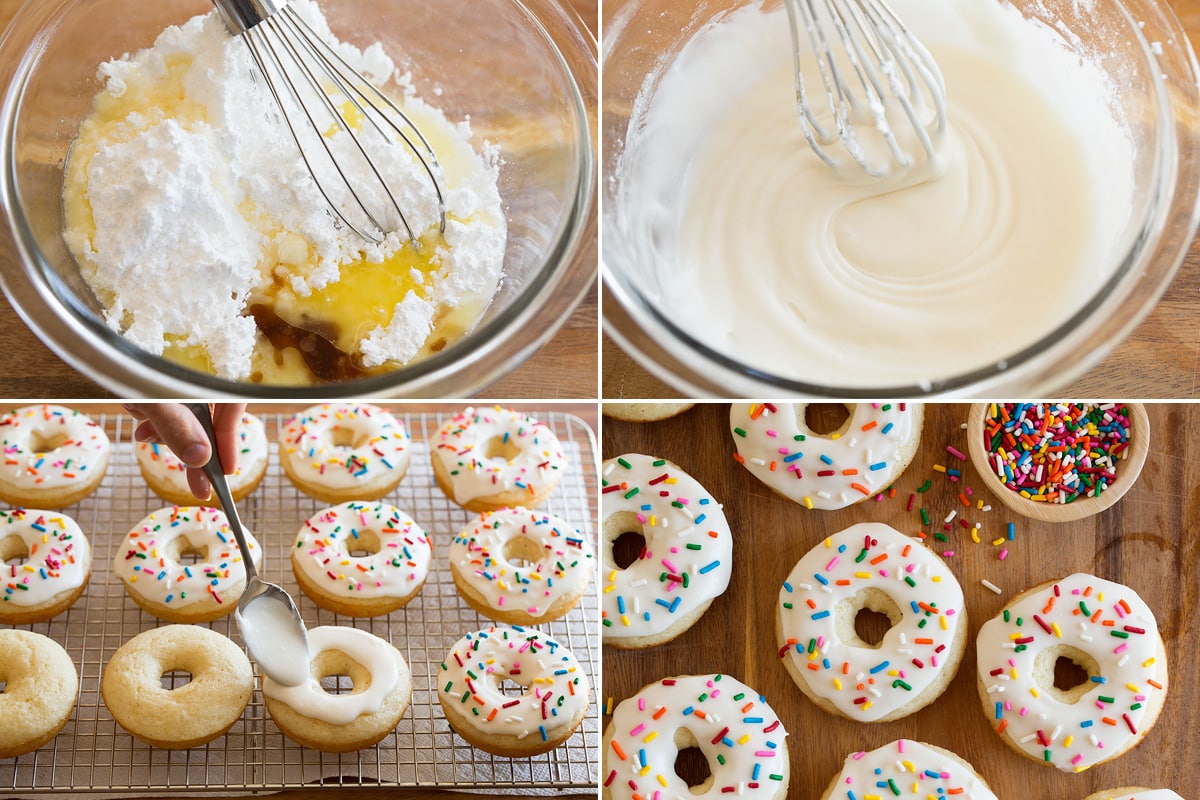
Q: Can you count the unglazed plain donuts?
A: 2